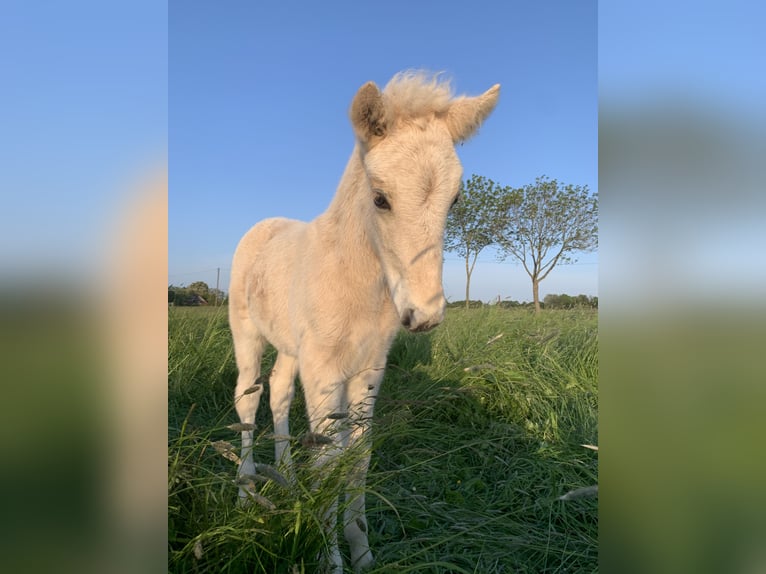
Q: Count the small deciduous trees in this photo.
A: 2